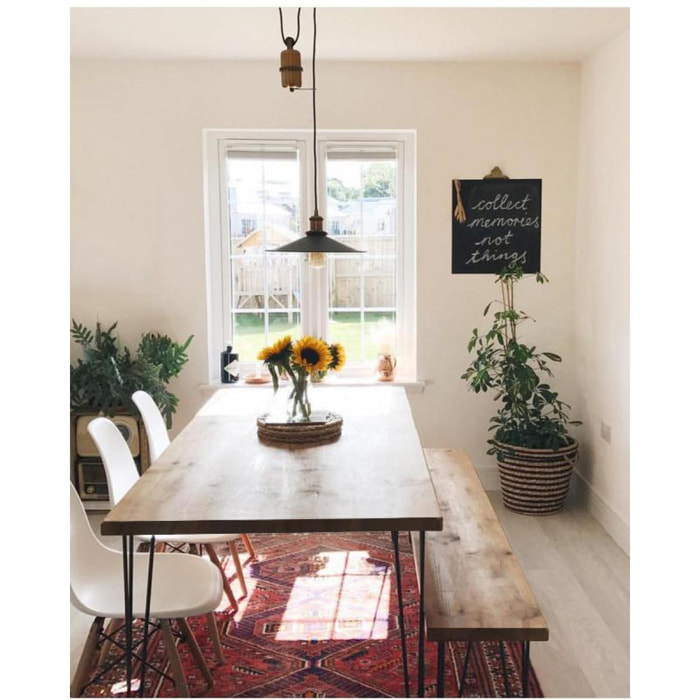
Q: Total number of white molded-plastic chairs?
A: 3